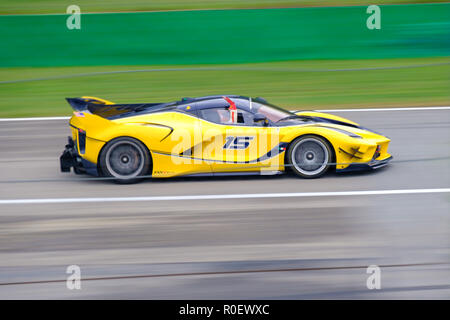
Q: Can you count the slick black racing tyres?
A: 2